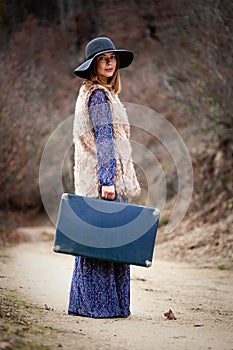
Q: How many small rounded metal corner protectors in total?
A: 4